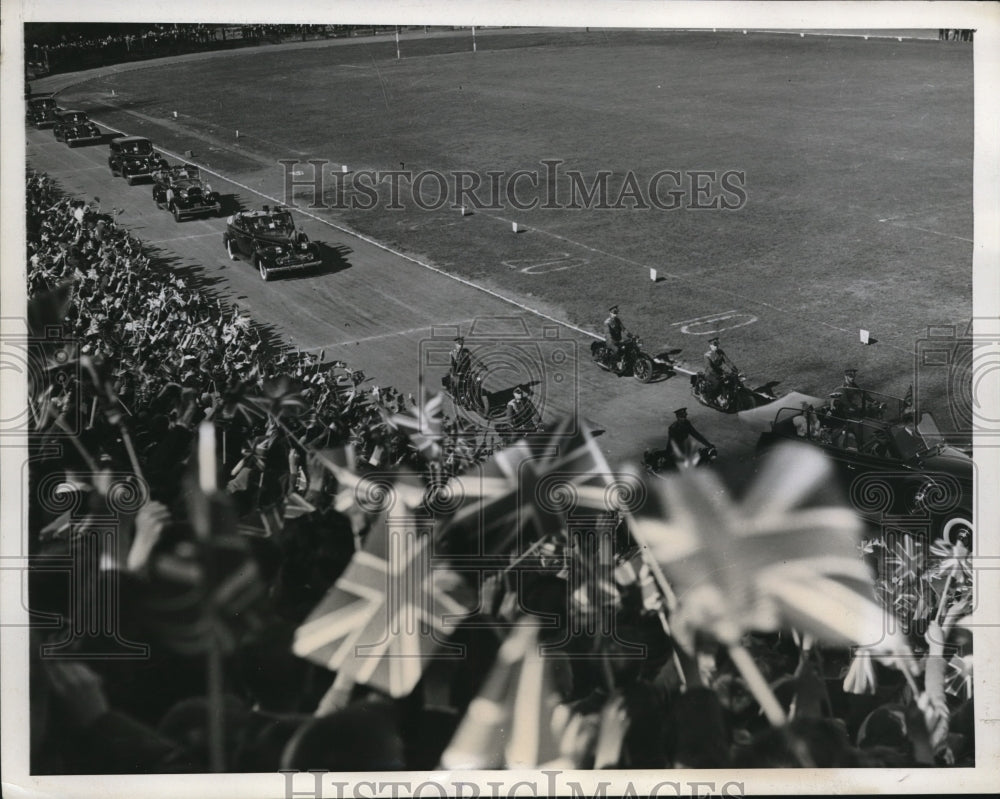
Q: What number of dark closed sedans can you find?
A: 3